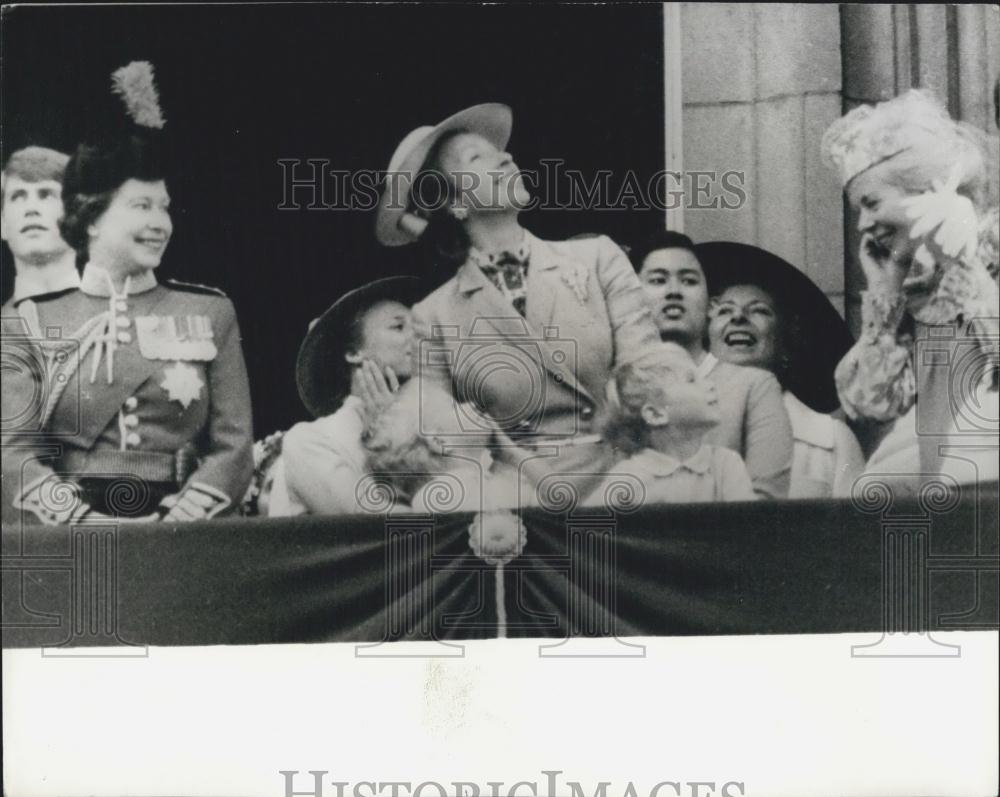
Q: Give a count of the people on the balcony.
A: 9